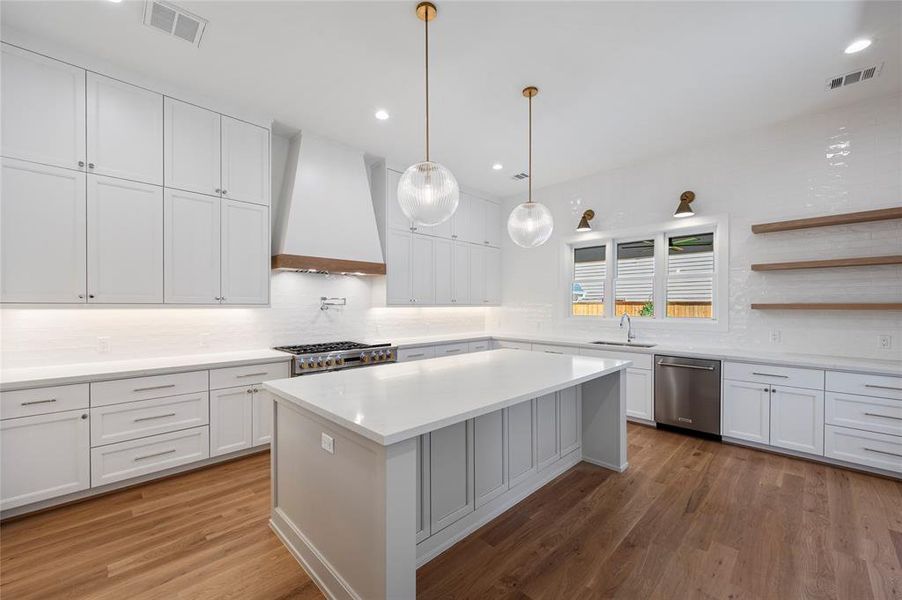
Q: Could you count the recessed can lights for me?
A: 3